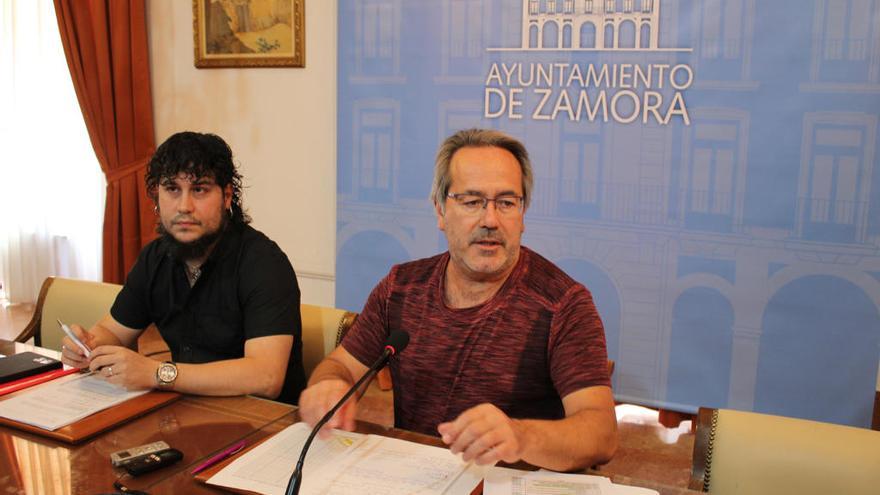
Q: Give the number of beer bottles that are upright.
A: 0